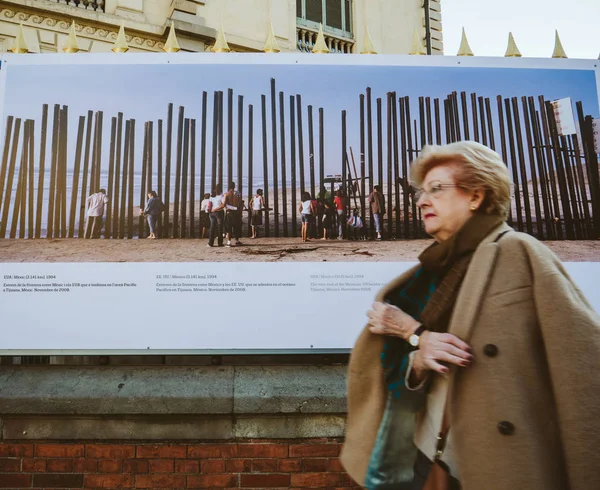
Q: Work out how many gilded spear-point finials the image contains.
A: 12